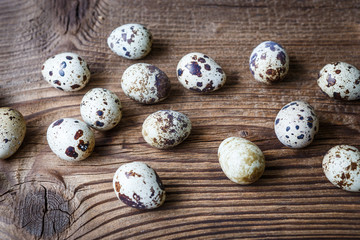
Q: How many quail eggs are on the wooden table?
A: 14